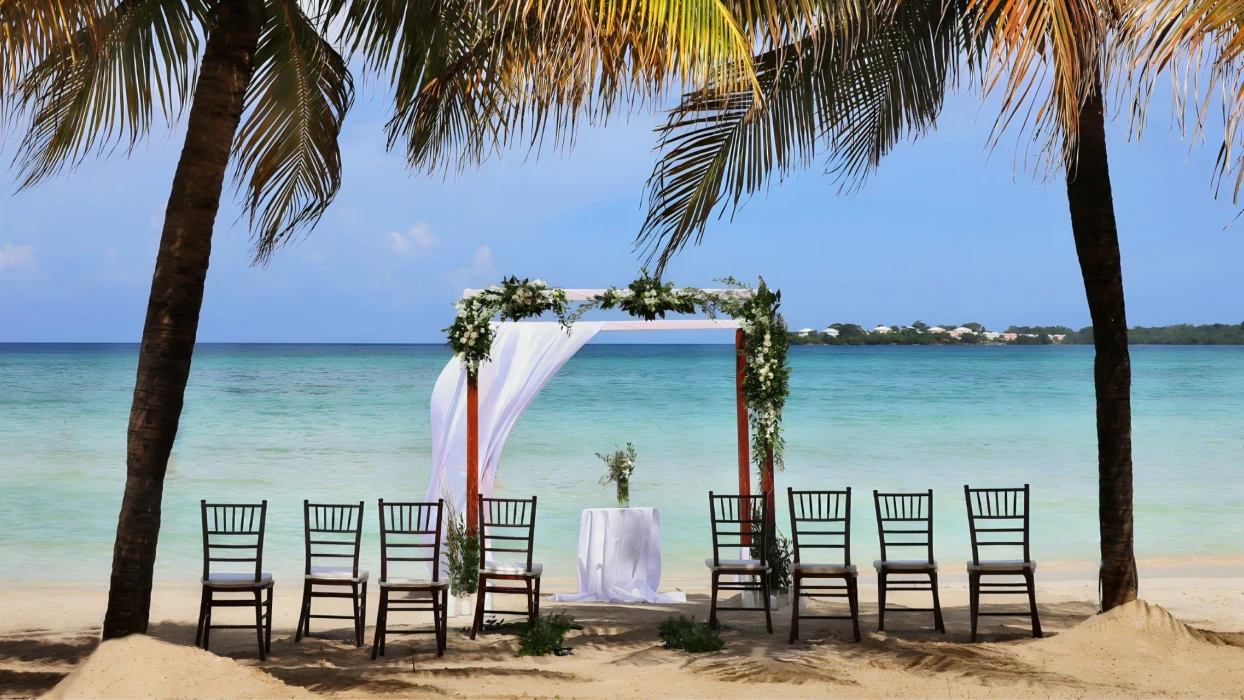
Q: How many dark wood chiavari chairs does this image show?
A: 8